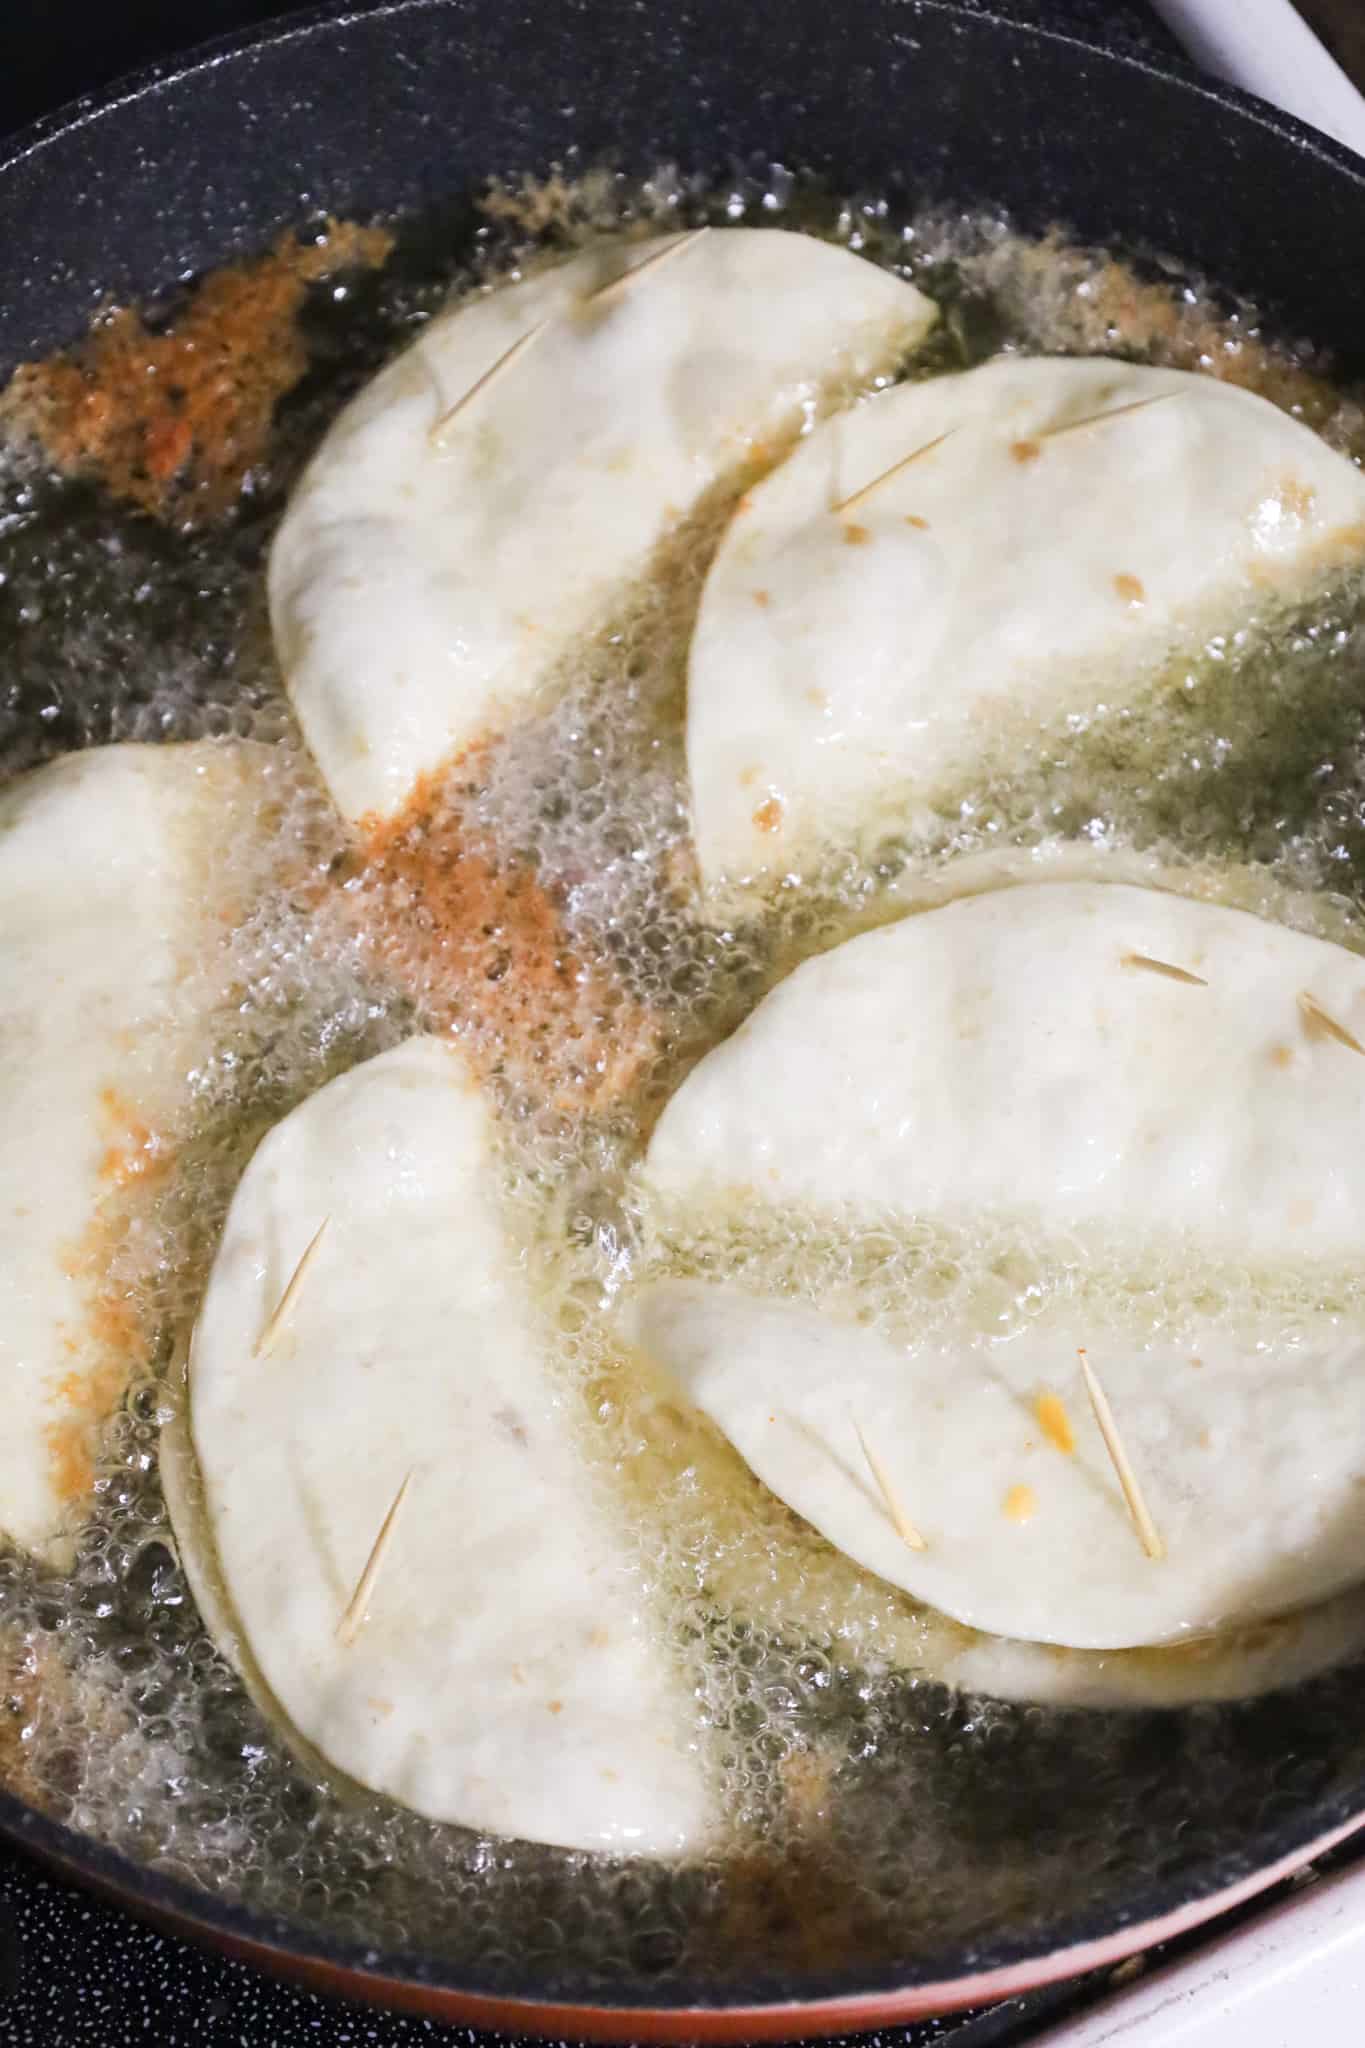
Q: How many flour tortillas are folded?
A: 6